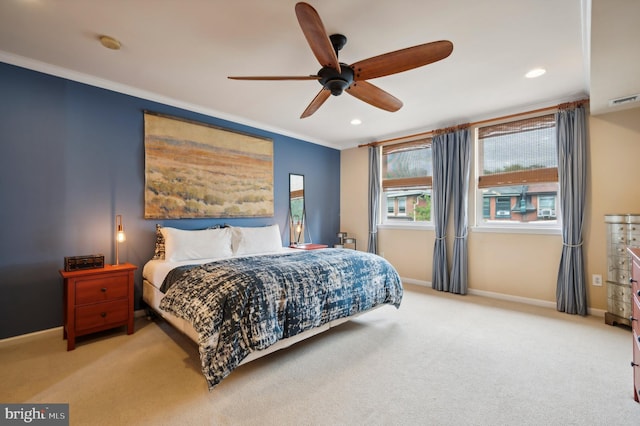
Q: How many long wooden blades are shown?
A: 5